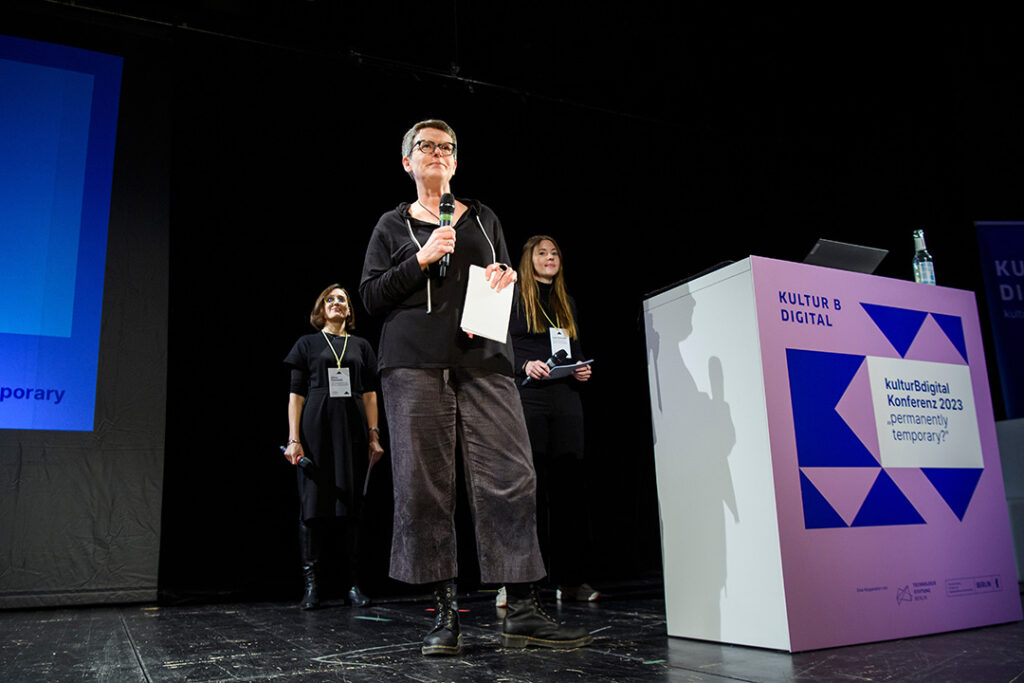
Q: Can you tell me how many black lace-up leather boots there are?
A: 2